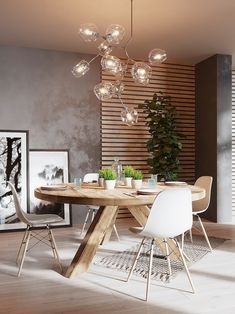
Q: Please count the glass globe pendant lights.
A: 11